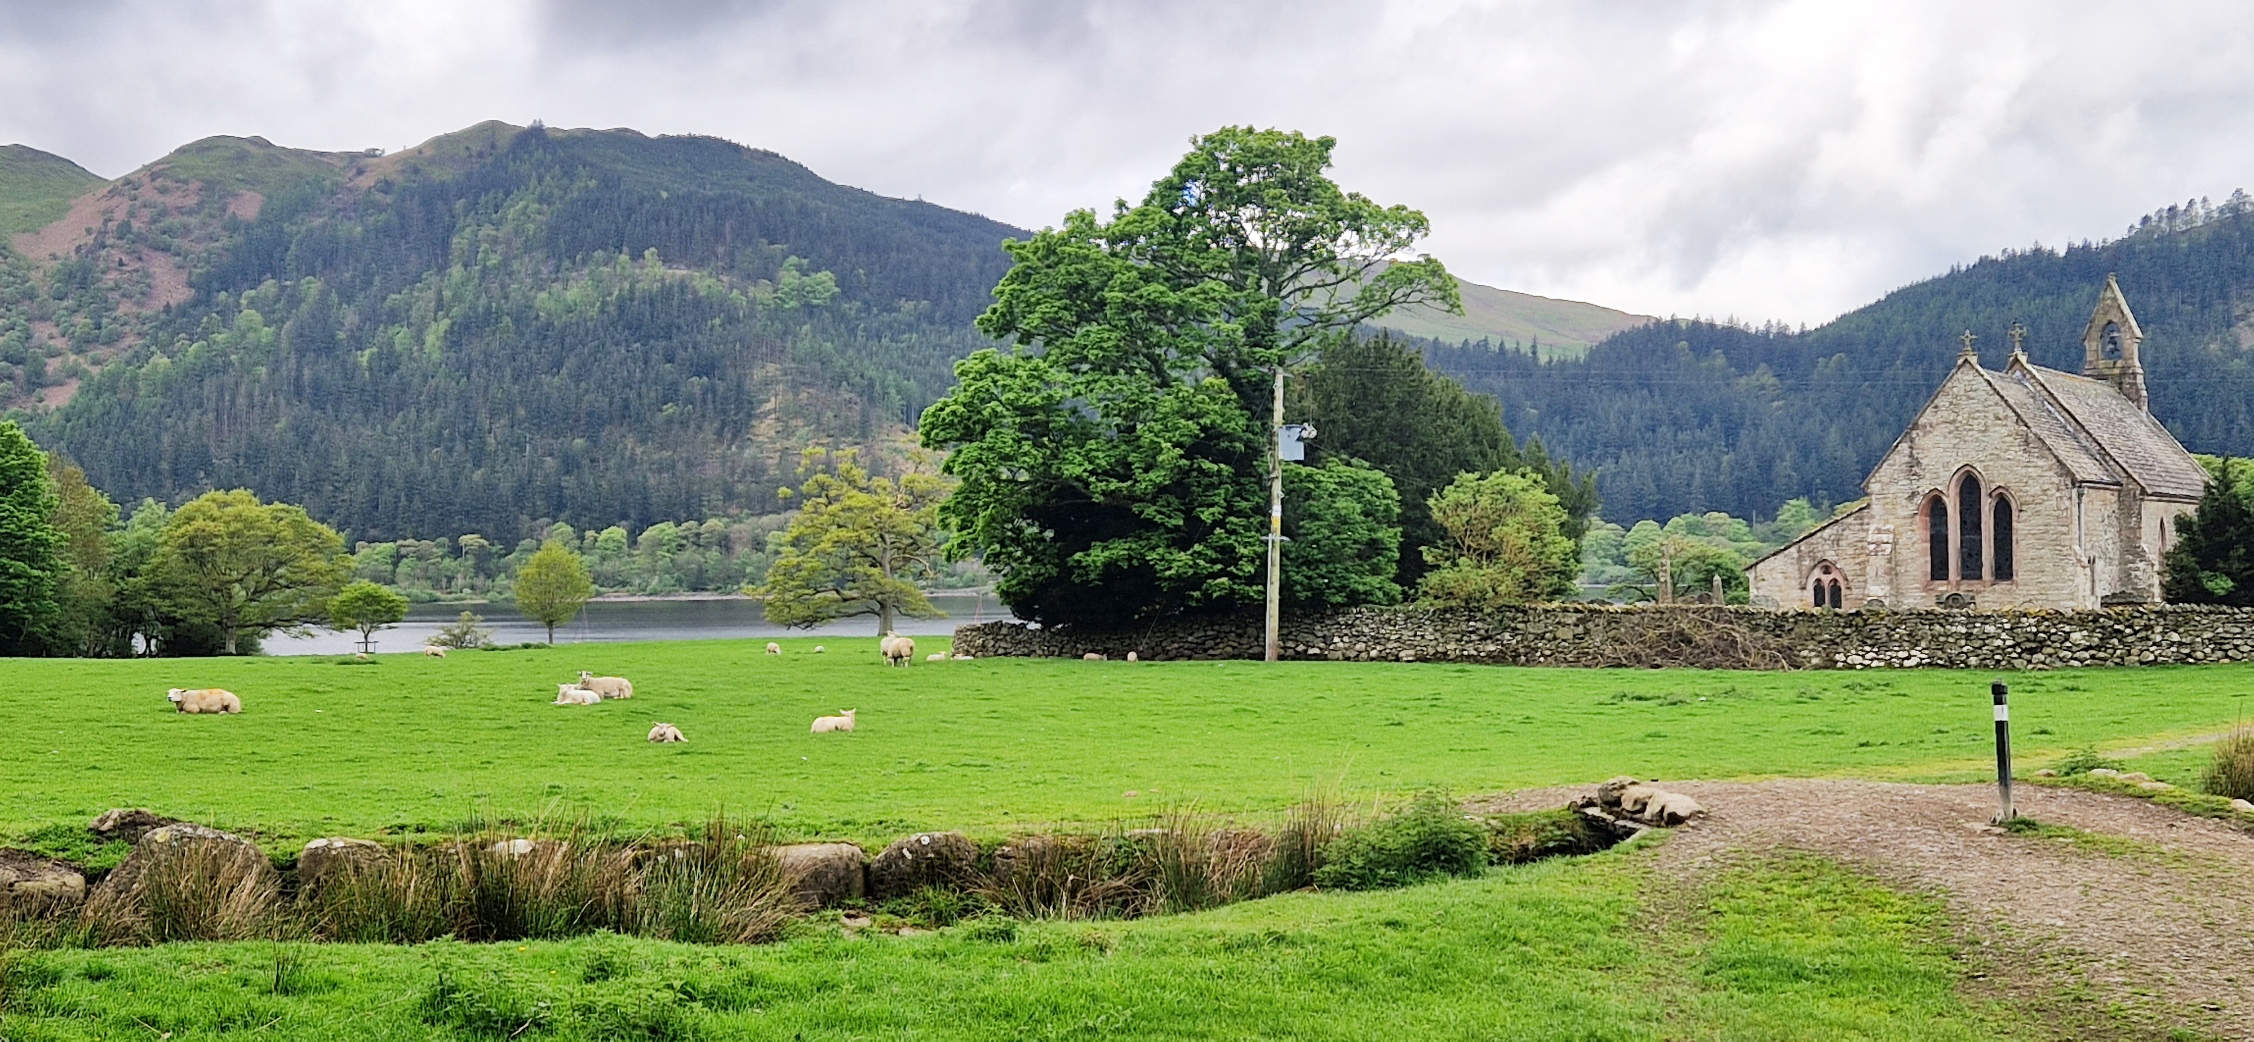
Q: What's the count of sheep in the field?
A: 15